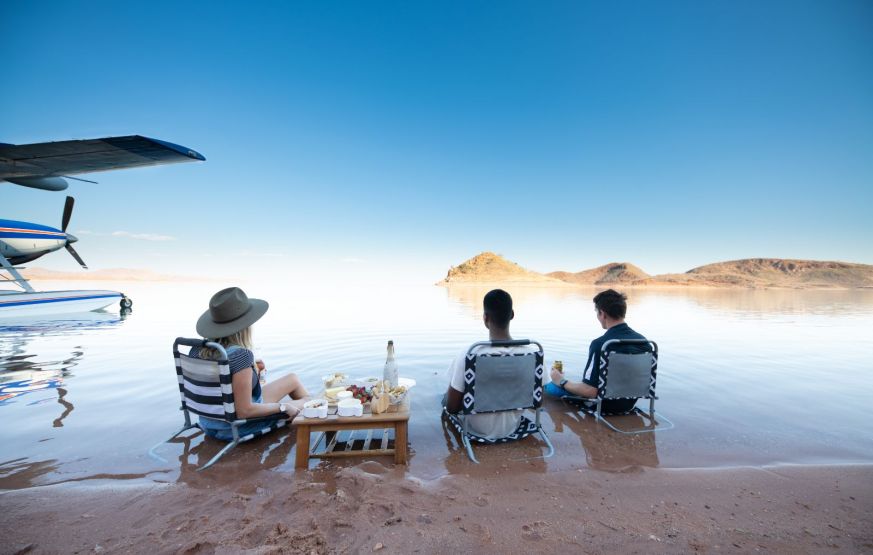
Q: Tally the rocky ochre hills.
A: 3